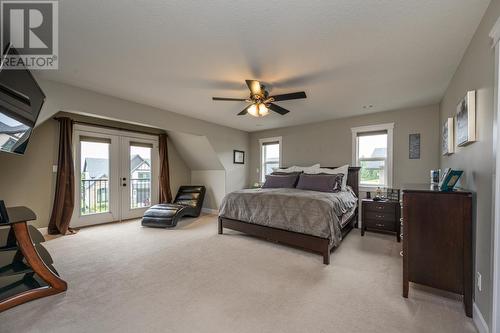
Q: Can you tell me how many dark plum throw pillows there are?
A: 2